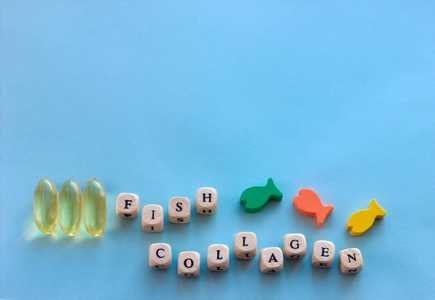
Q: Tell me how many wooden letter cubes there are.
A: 12